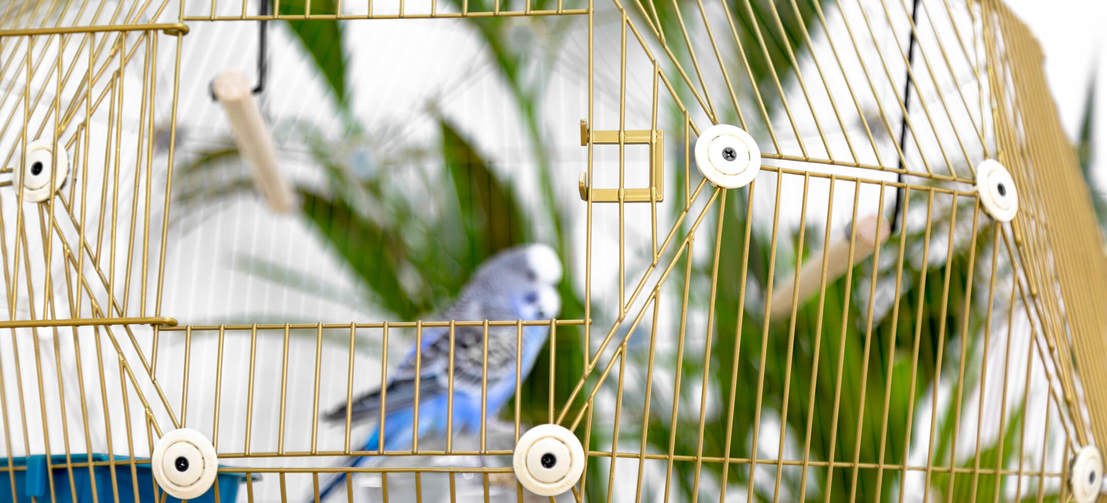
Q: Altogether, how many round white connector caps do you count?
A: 6